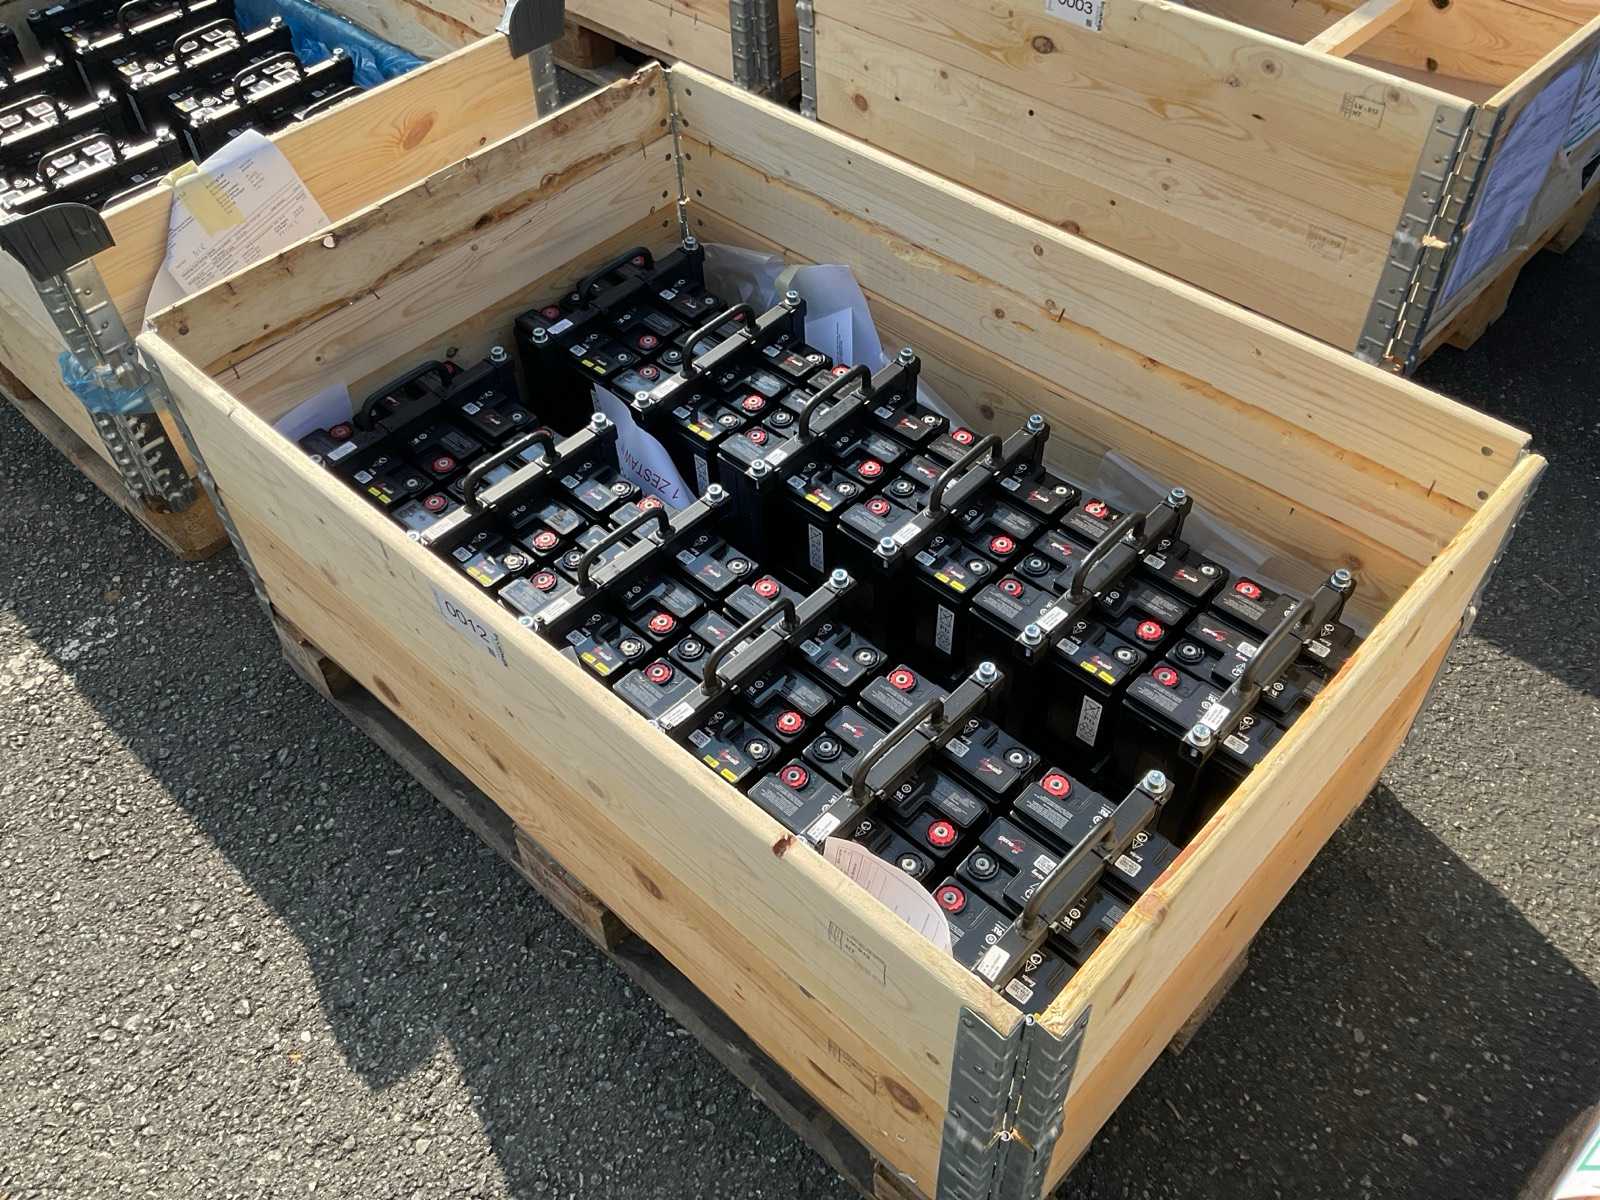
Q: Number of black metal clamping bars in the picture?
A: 12